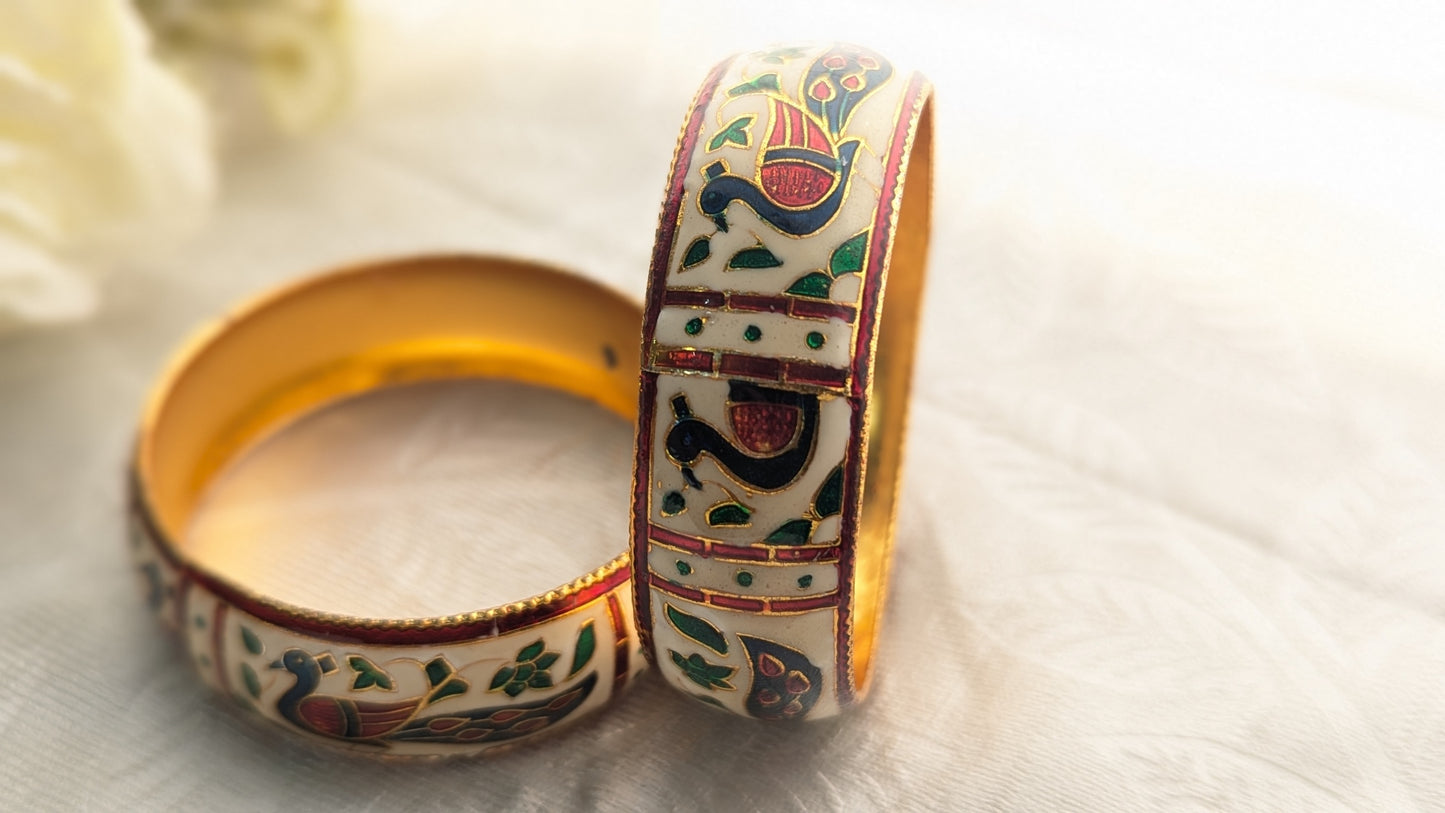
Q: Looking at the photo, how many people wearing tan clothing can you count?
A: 0